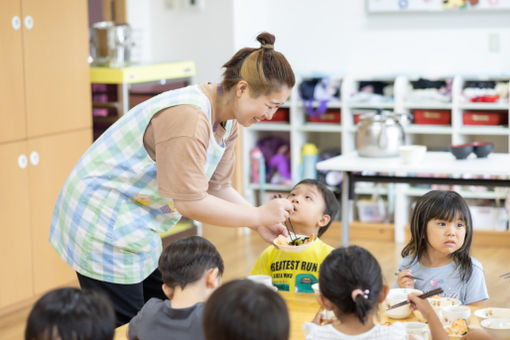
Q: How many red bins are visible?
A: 5